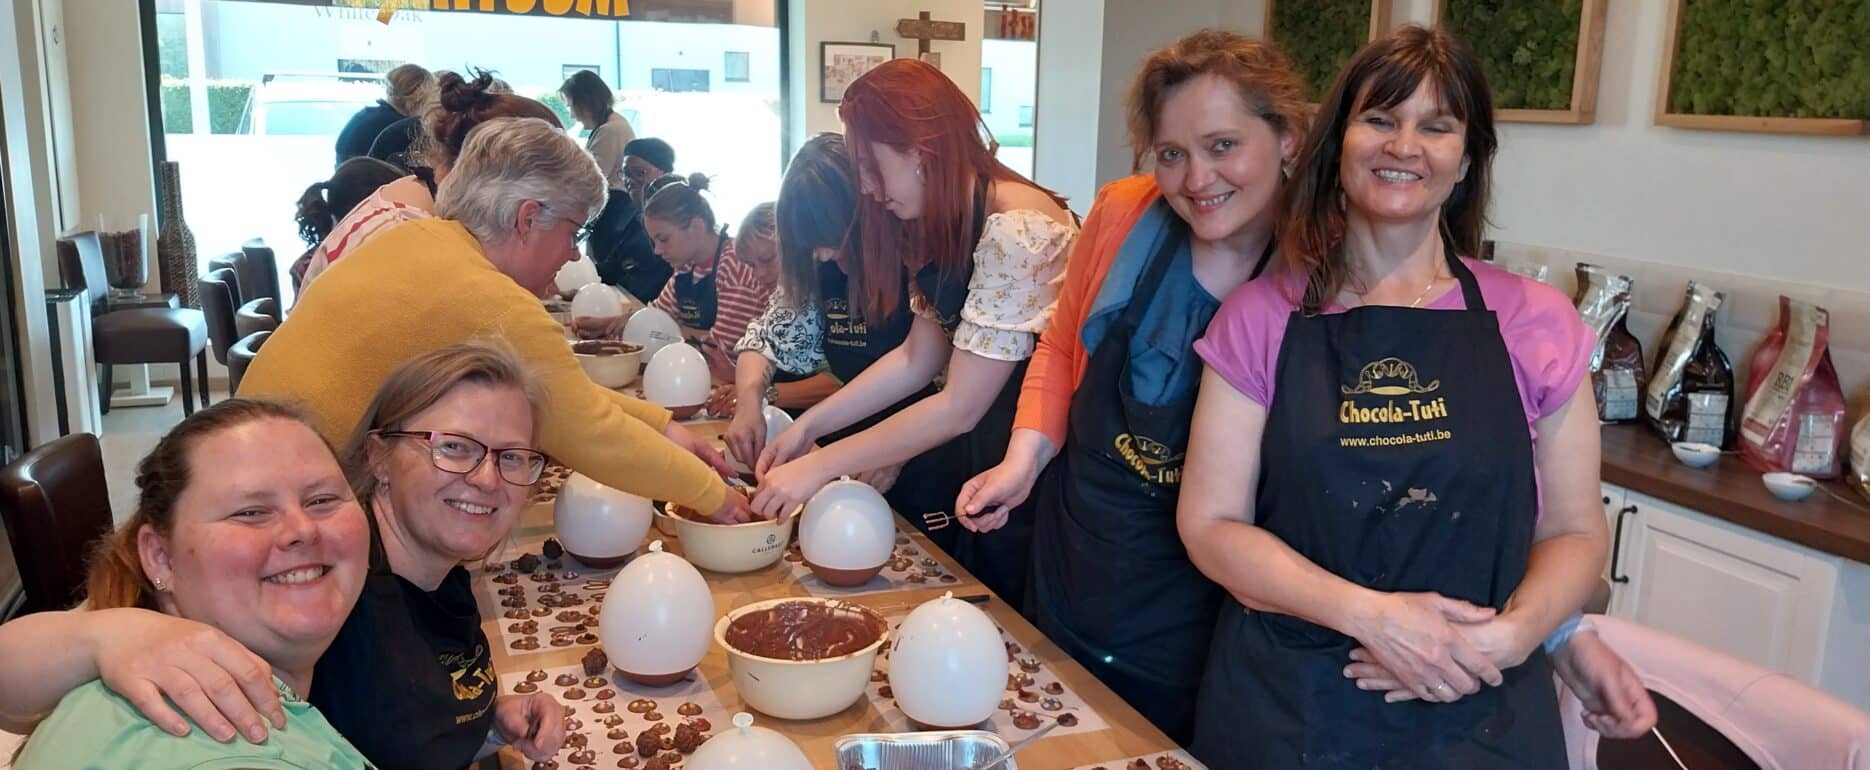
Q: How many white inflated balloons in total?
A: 10